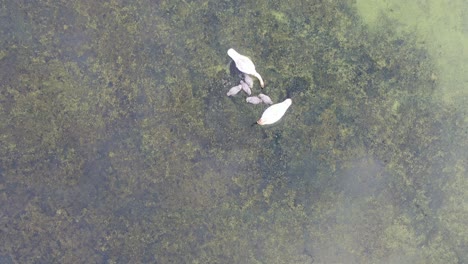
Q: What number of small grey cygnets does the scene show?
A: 5